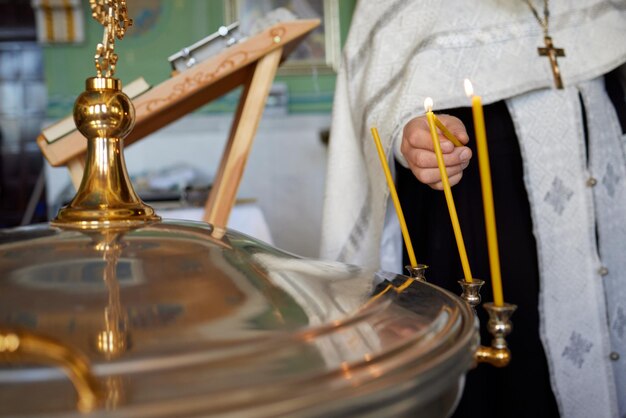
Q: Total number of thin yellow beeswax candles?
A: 4